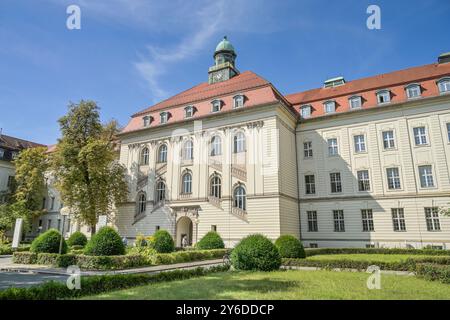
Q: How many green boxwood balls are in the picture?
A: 7